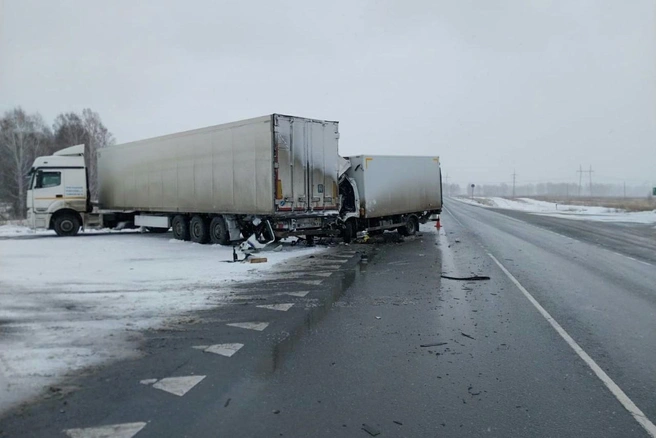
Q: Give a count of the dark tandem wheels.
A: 3